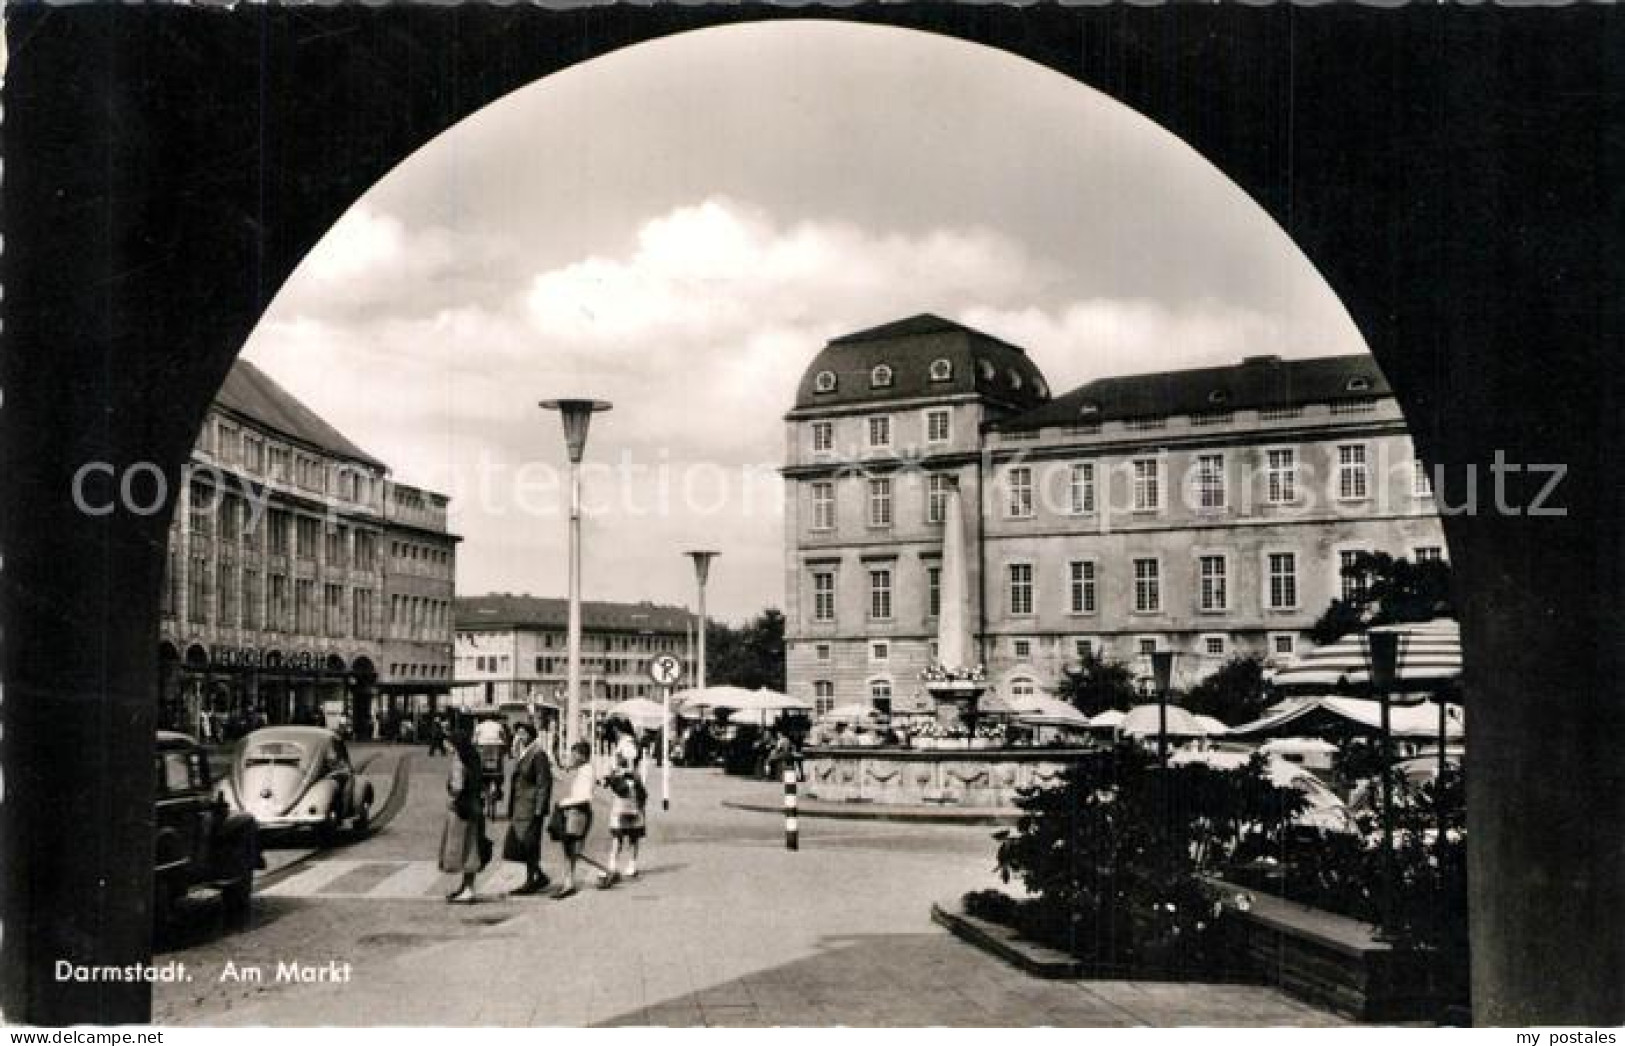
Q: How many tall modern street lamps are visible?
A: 2